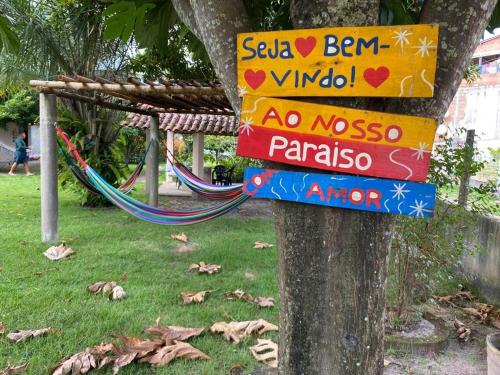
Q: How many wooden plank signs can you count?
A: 3